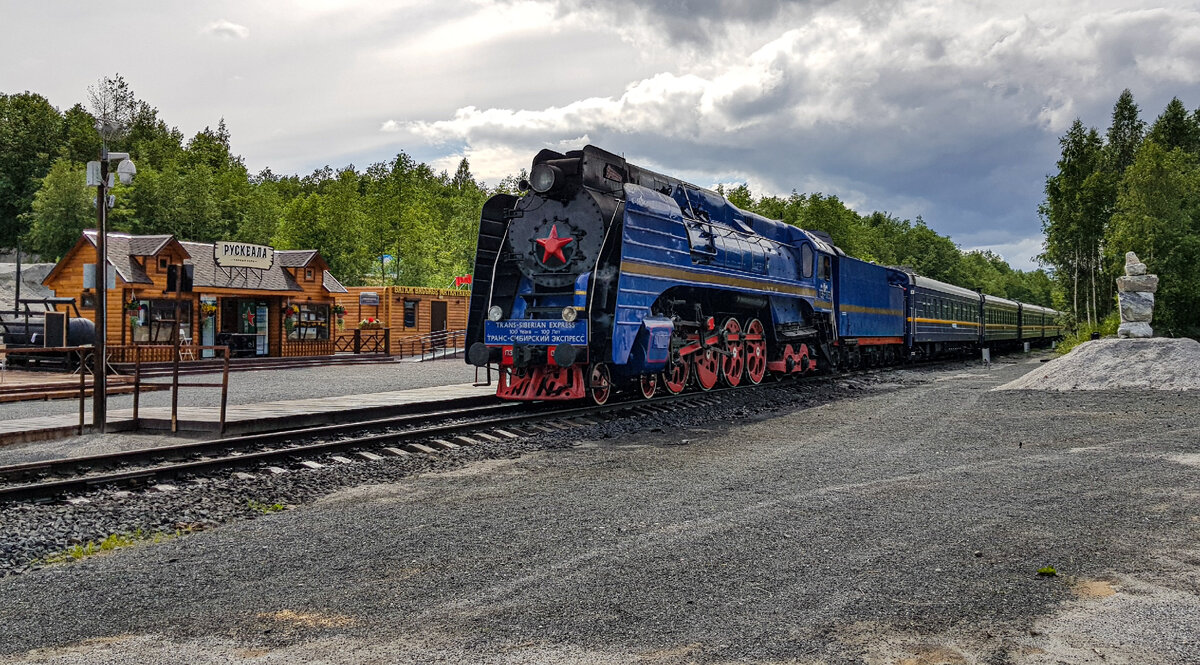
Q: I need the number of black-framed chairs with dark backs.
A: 0